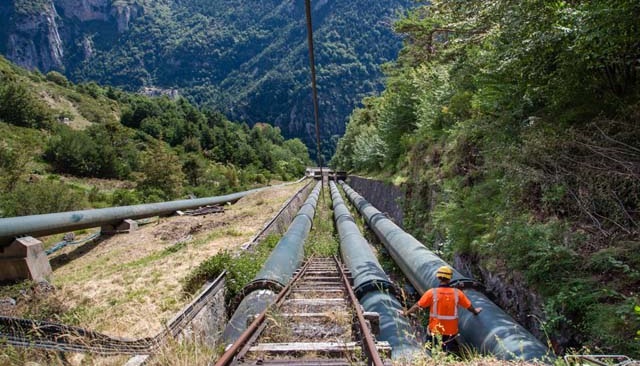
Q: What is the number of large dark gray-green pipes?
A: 4